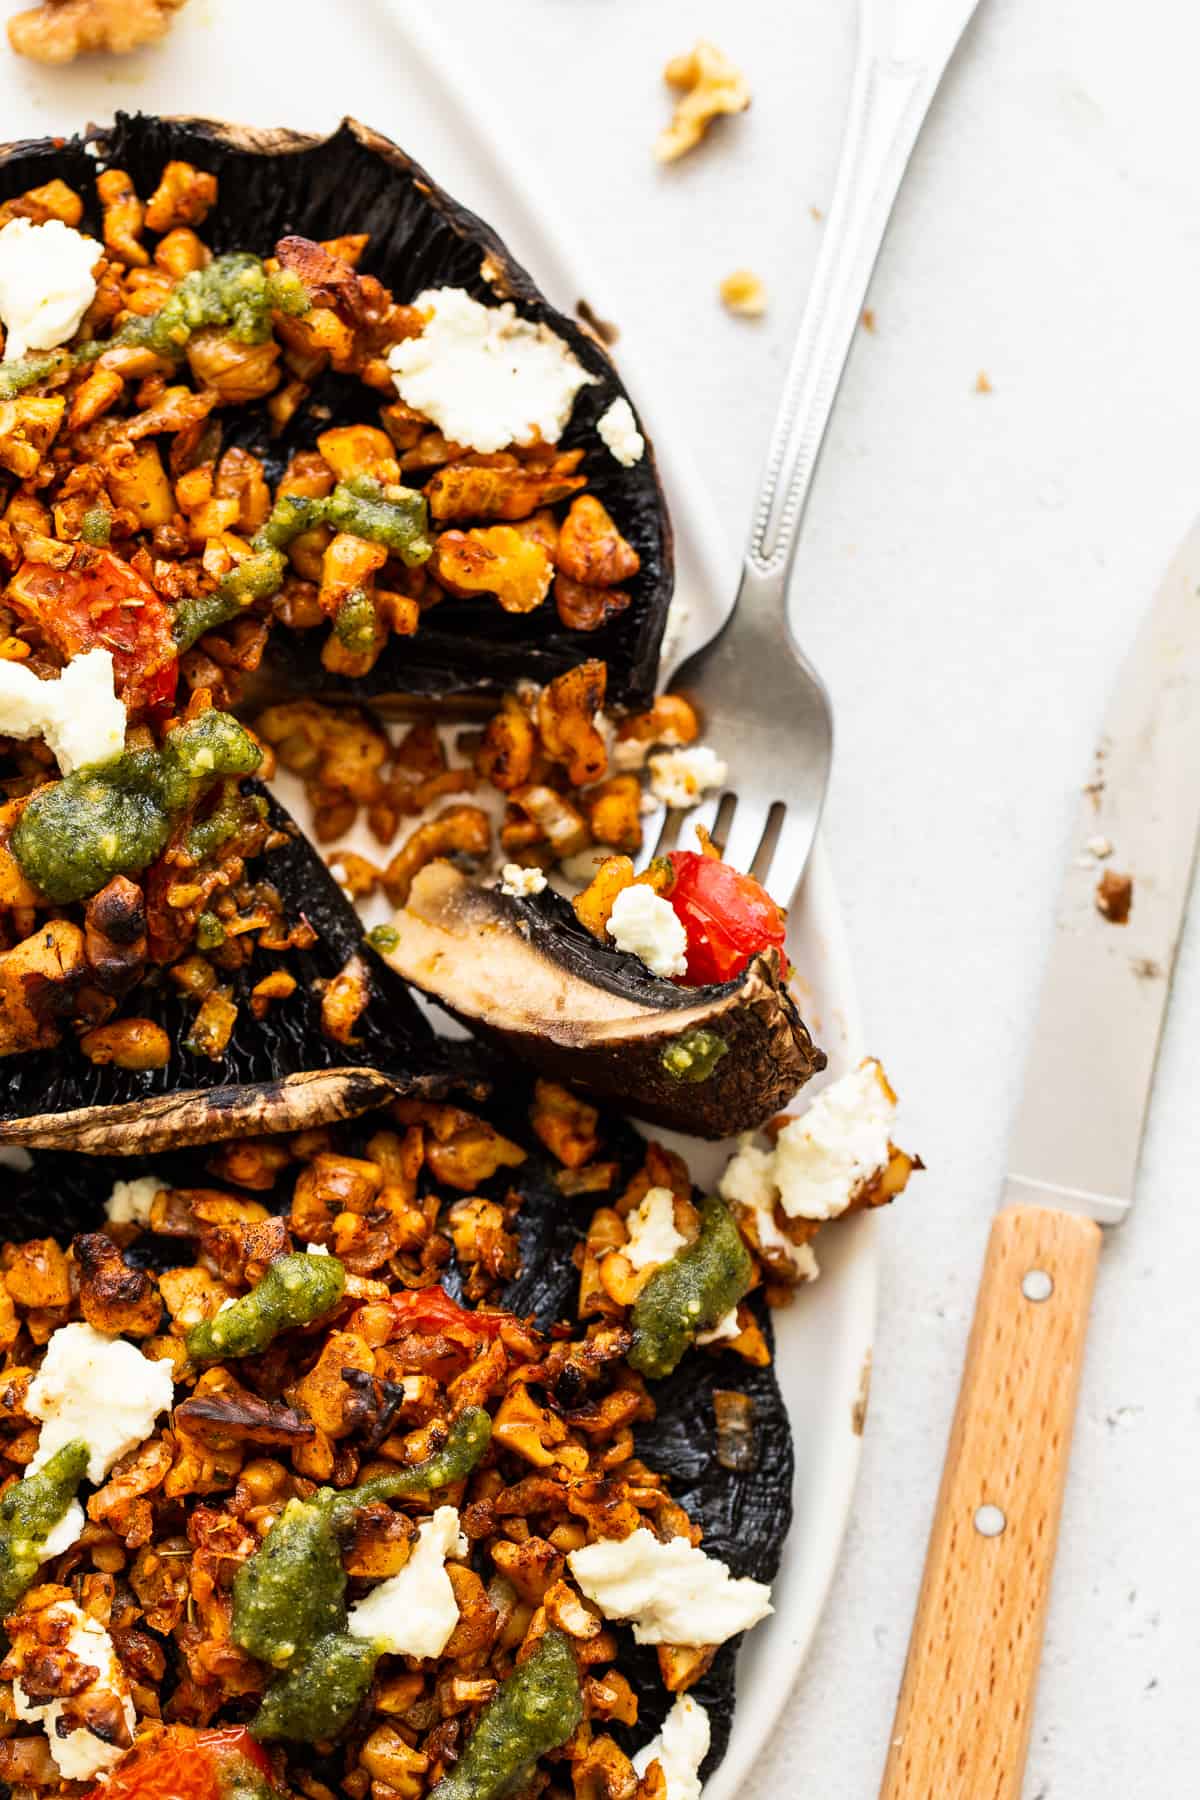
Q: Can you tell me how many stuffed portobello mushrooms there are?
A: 2